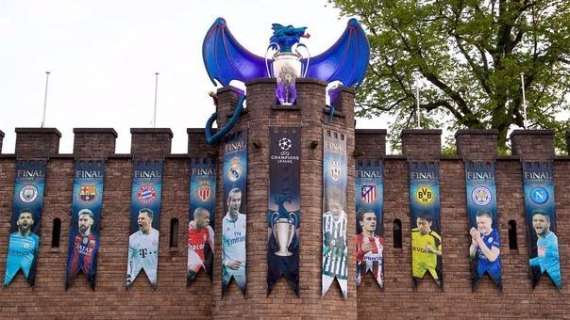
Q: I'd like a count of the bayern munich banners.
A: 1